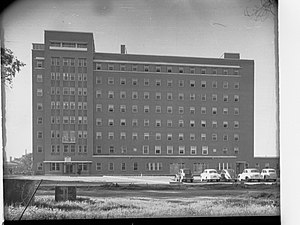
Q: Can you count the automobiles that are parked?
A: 5